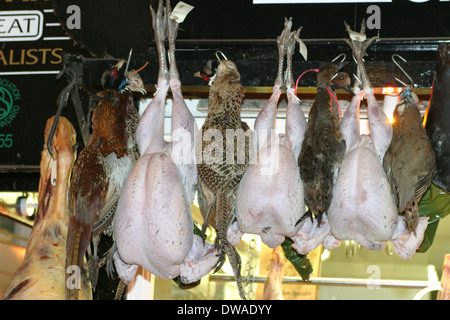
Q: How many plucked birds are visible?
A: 3